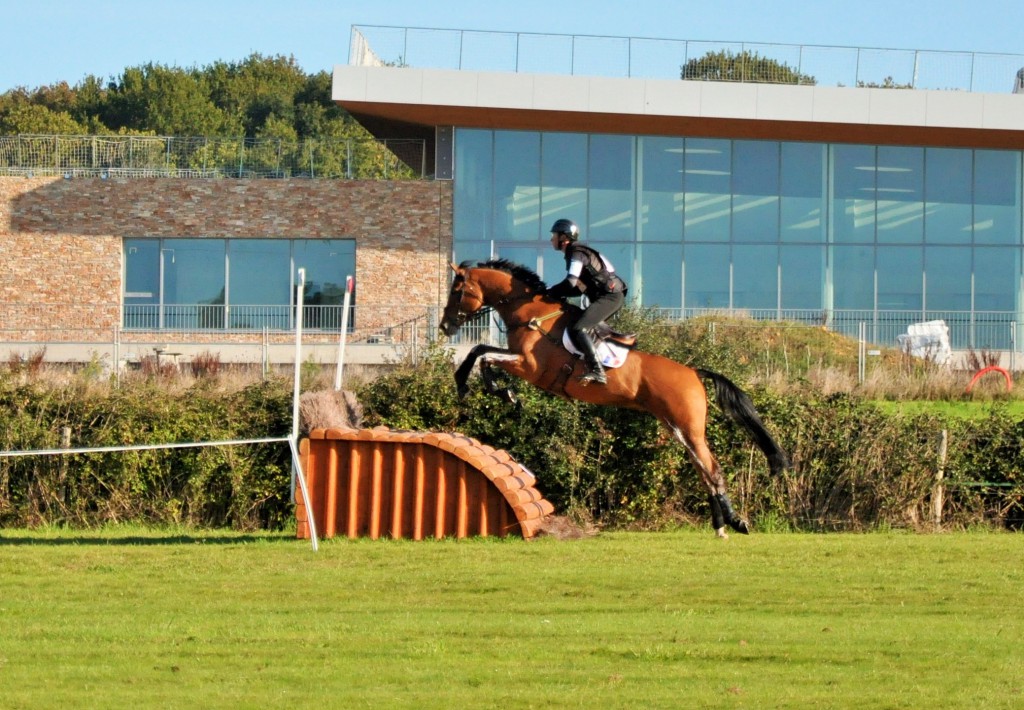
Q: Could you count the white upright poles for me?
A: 2